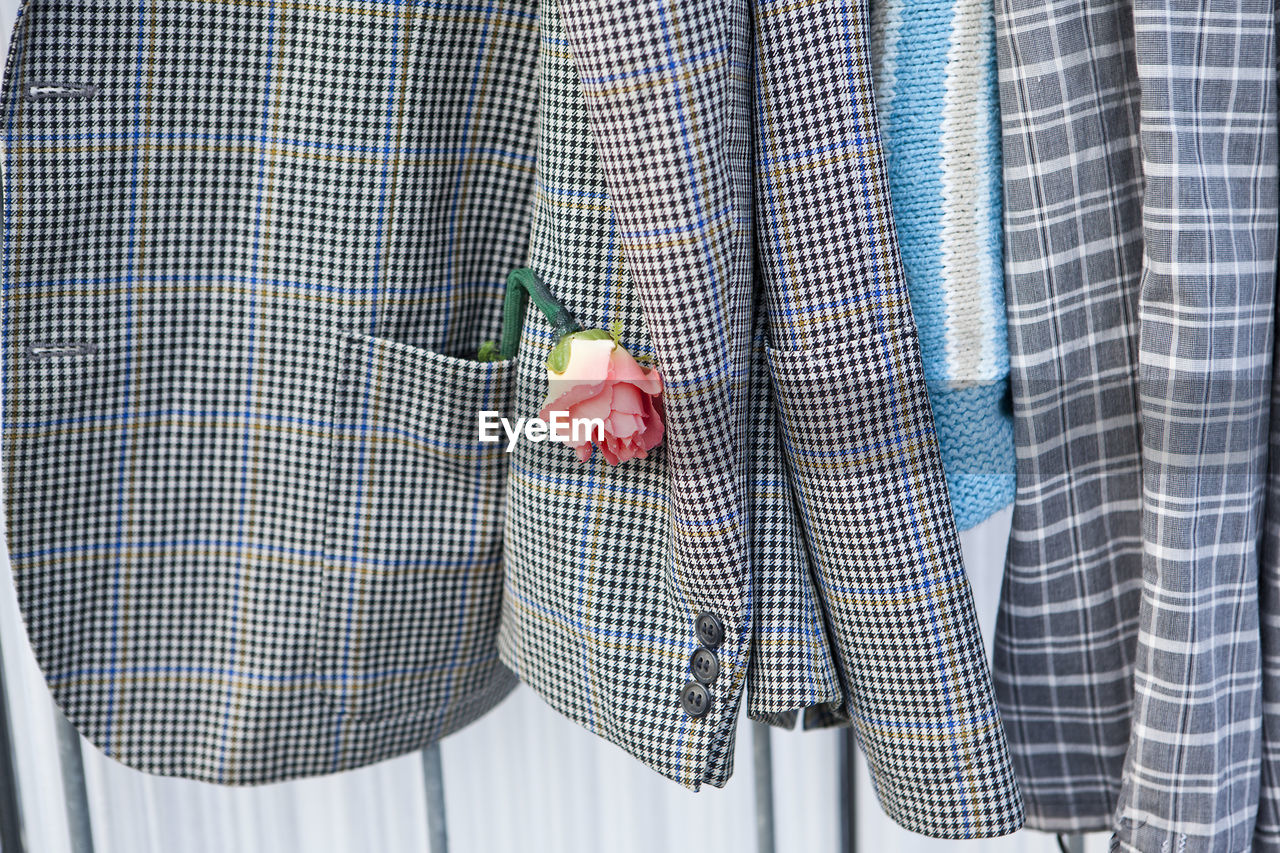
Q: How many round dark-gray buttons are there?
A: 3